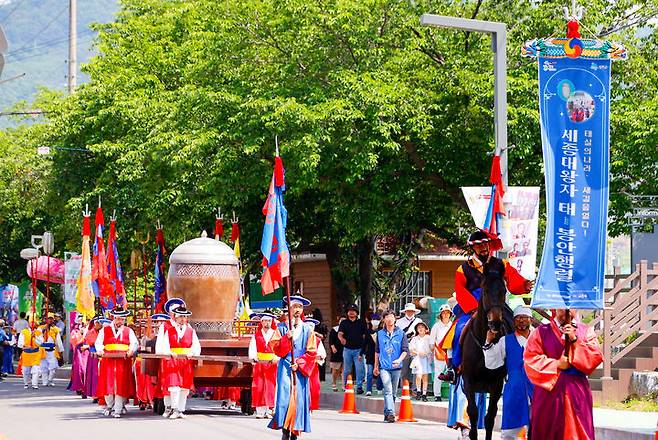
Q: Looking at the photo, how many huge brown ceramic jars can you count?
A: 1